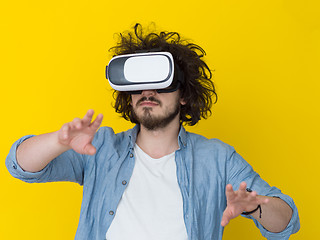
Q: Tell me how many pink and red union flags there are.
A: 0